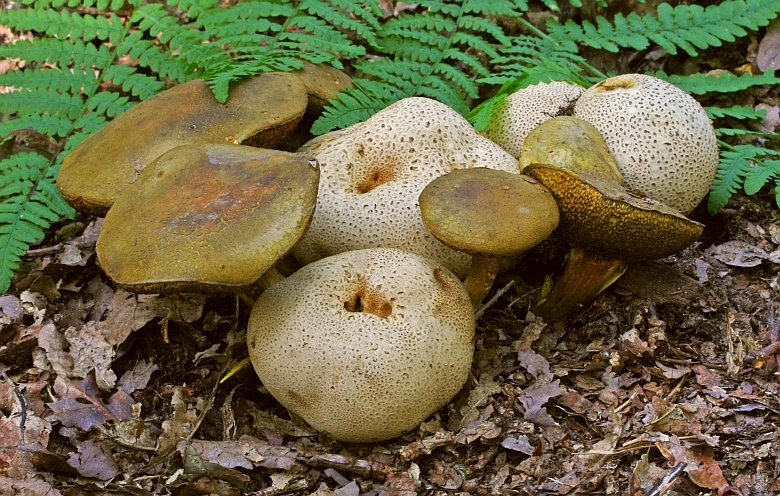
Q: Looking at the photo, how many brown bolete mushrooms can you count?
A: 6